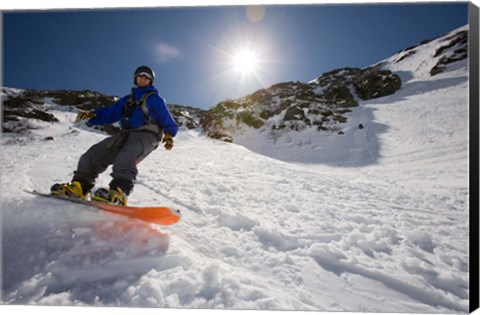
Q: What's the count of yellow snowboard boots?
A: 2